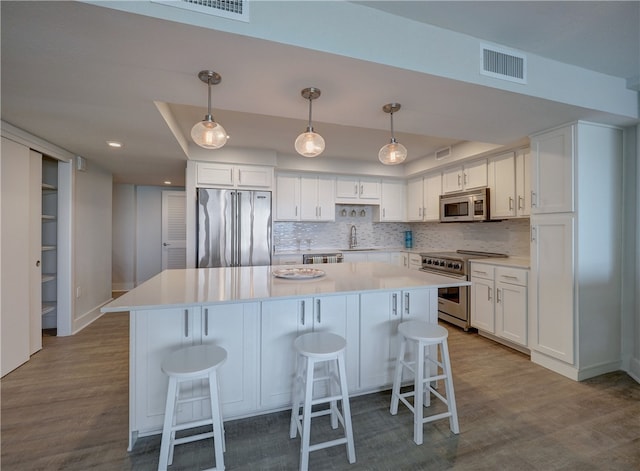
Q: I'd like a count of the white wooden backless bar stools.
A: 3